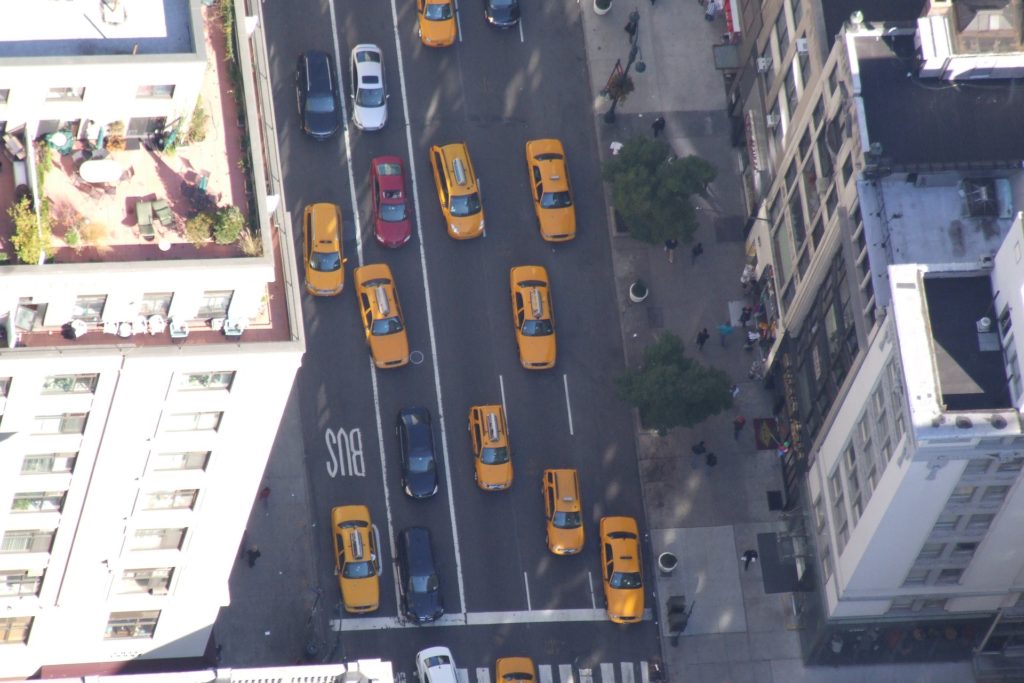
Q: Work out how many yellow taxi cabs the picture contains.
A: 11